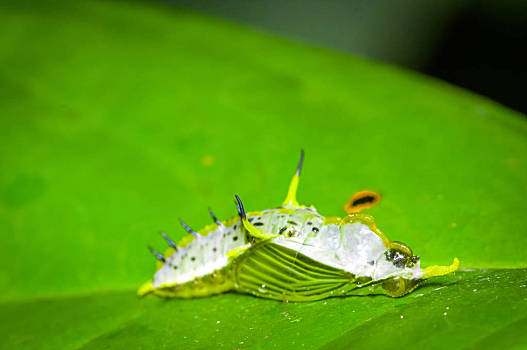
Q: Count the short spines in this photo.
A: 4